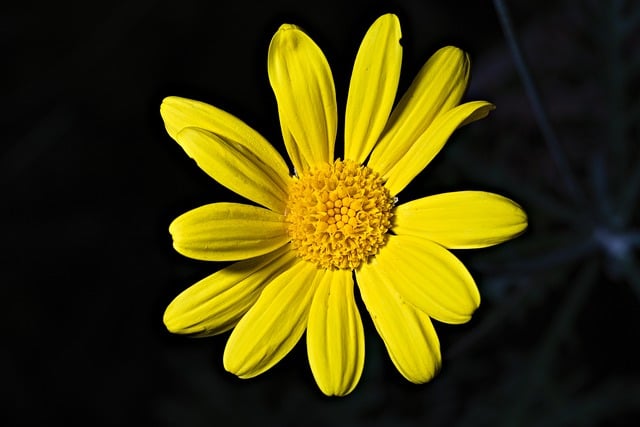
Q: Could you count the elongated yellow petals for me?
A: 13